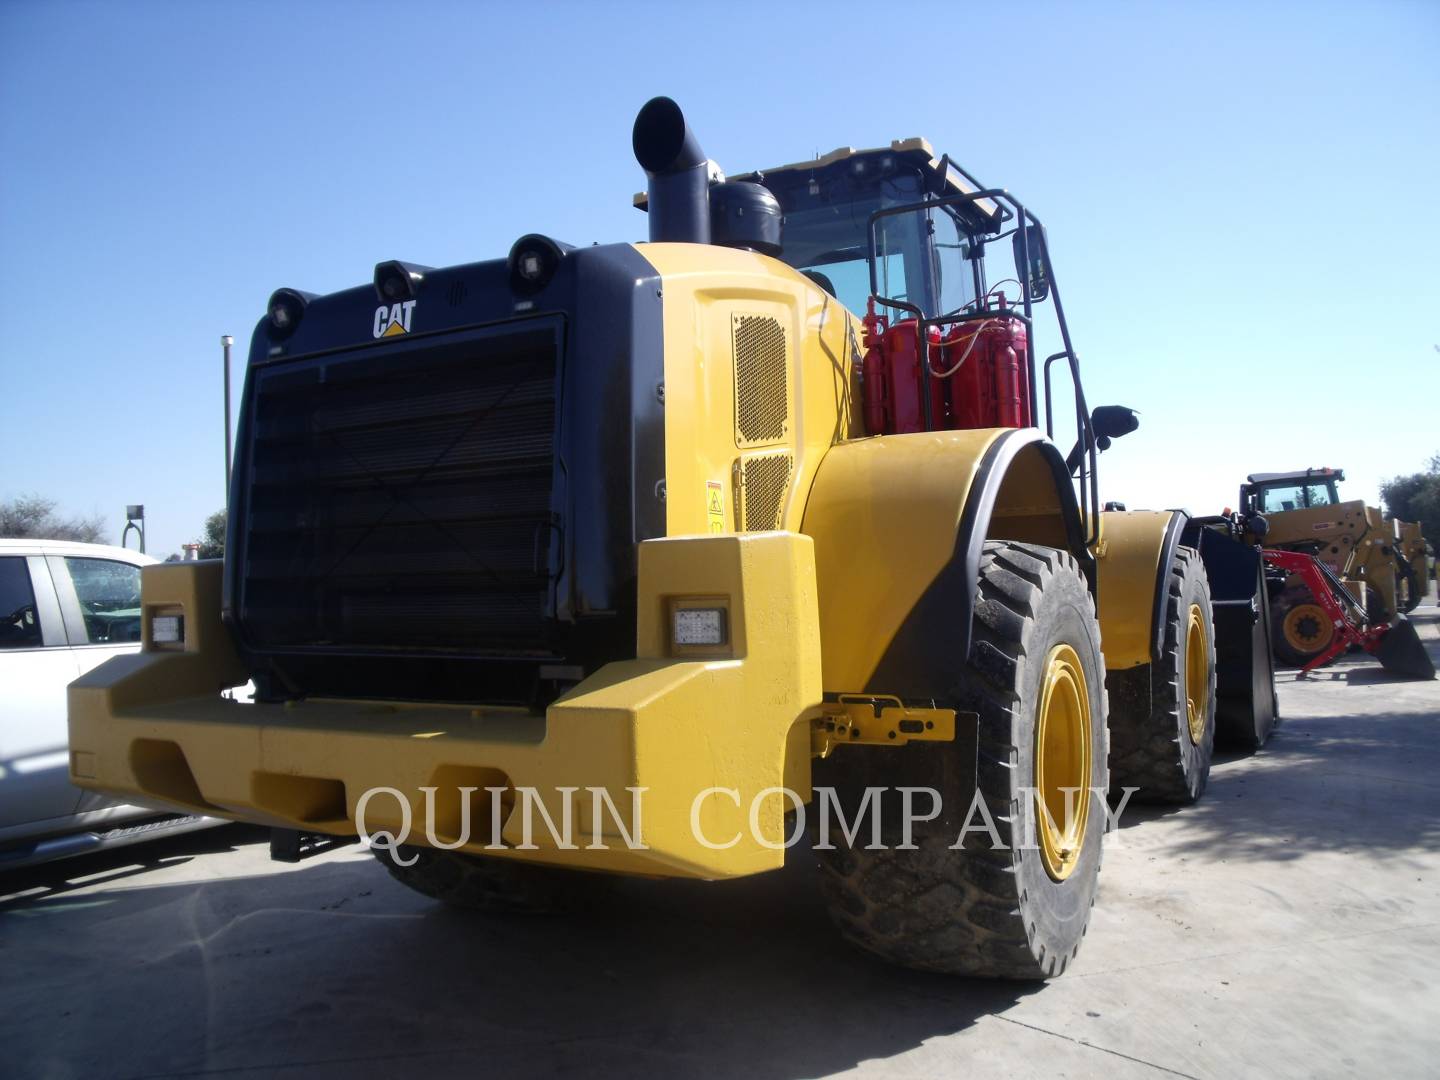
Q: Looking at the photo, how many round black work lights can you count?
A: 2